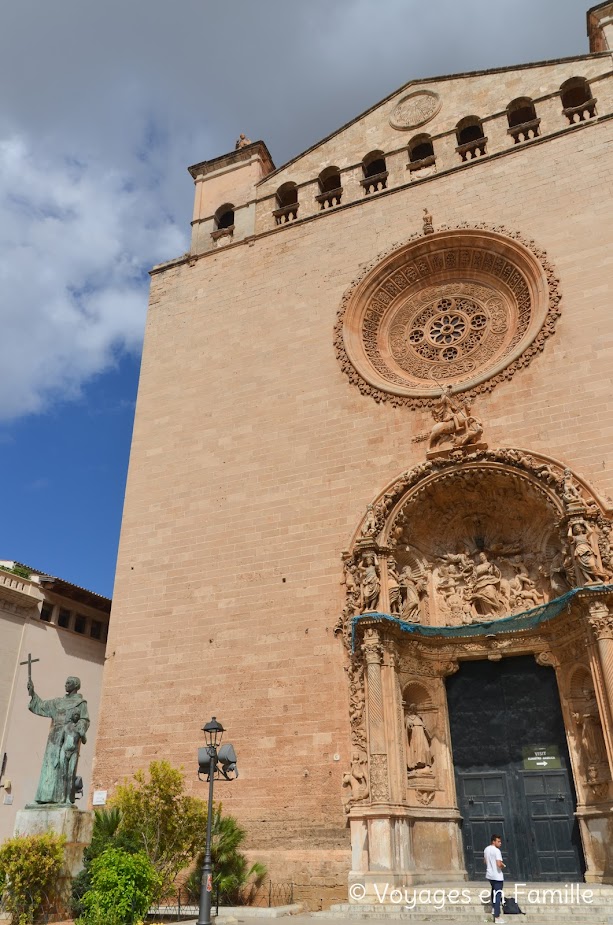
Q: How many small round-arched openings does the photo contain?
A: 8